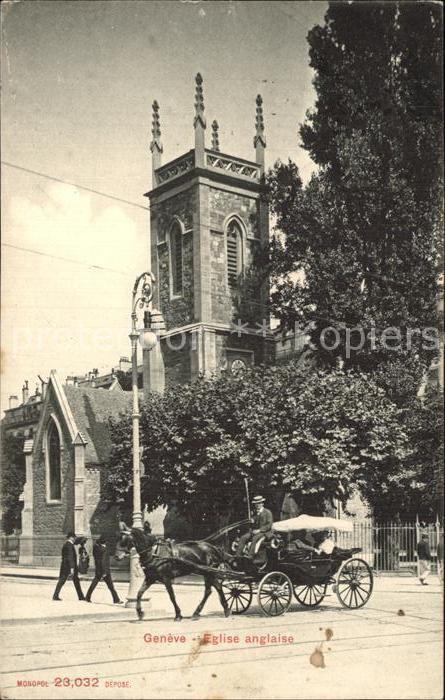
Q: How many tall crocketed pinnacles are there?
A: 4